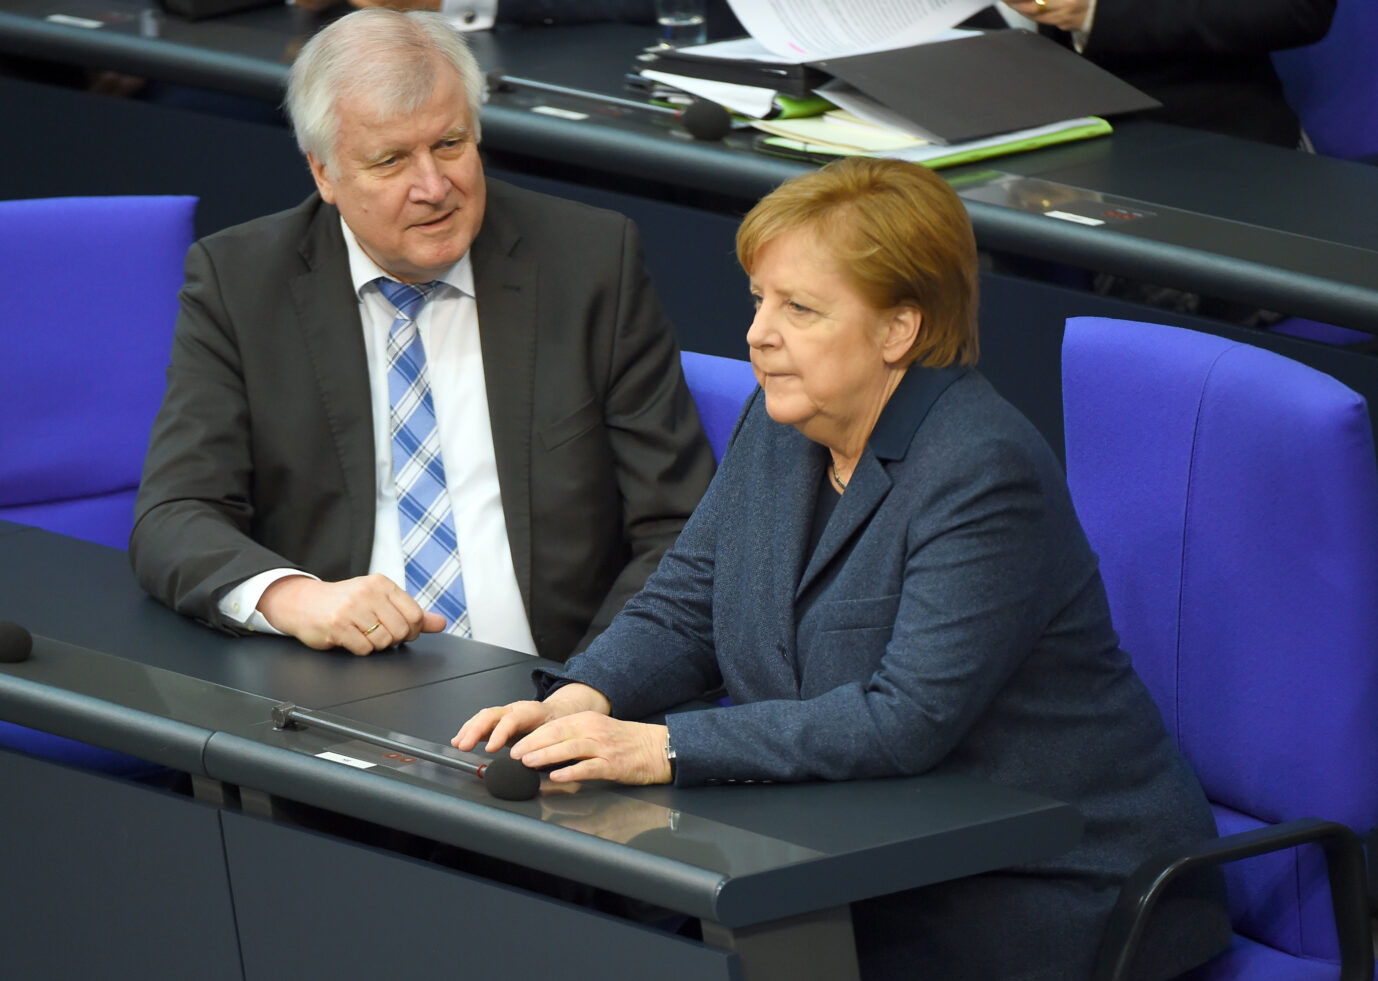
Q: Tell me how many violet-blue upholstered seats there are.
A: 4